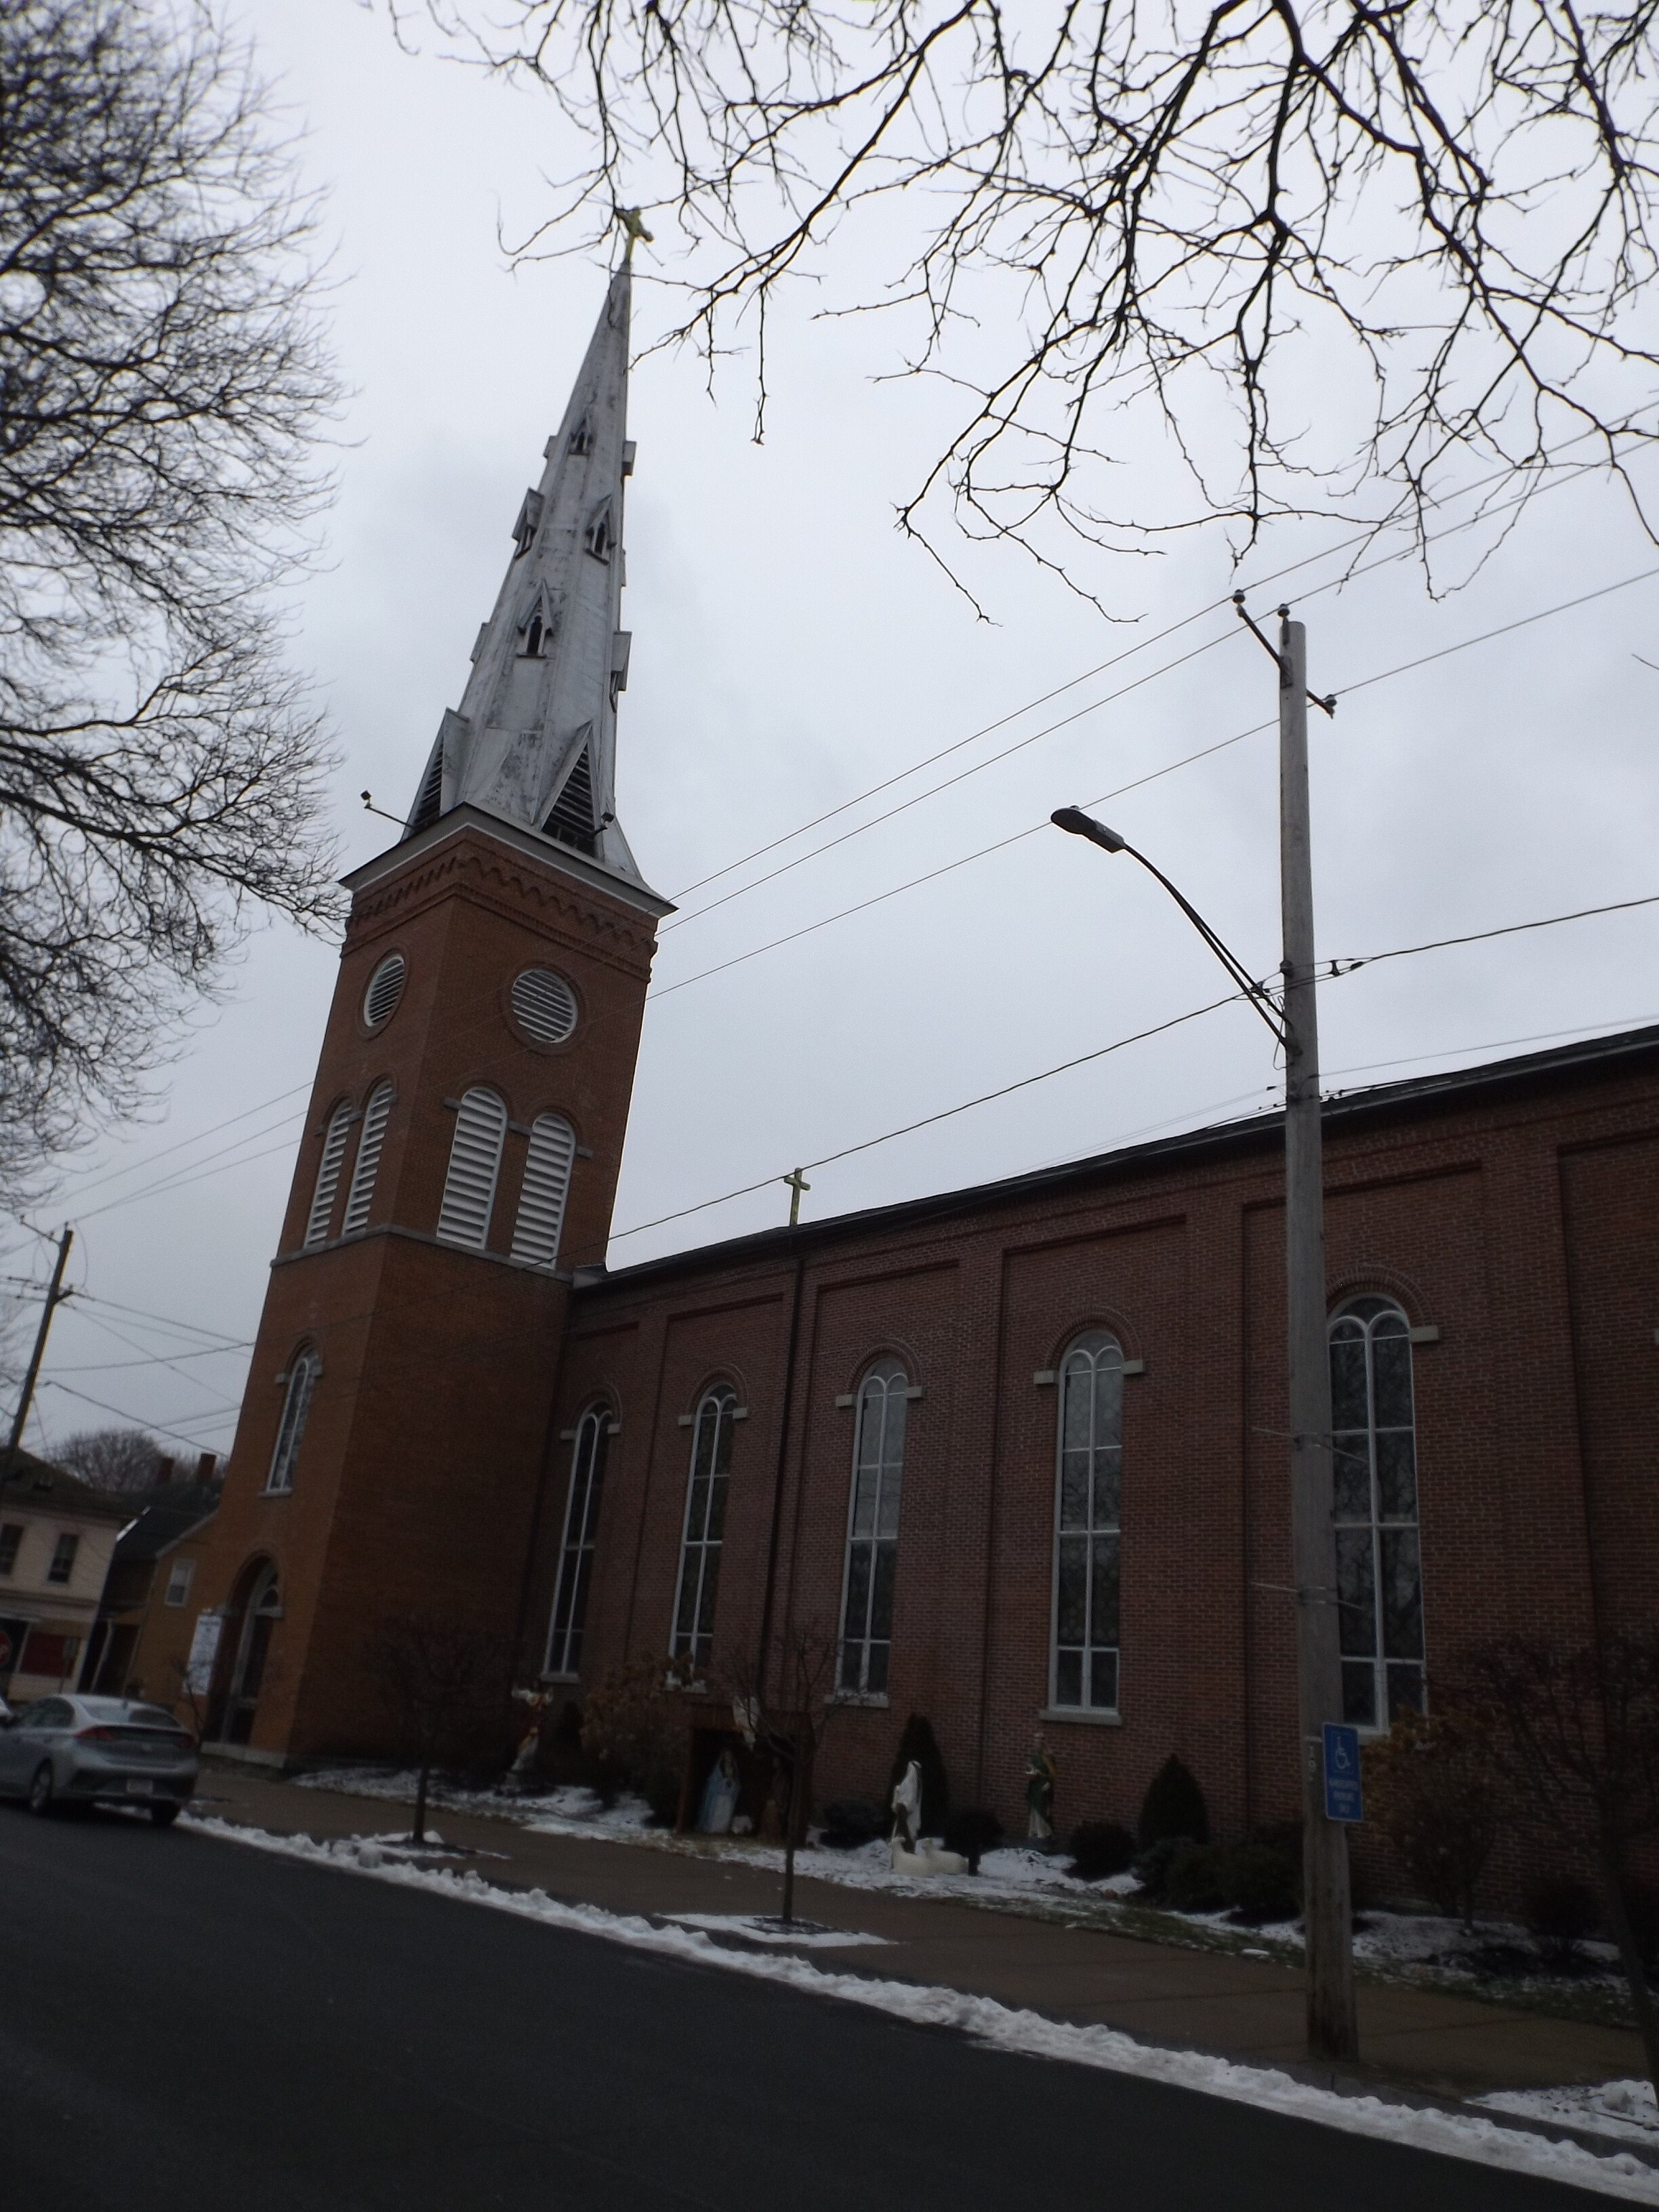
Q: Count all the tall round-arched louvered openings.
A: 4